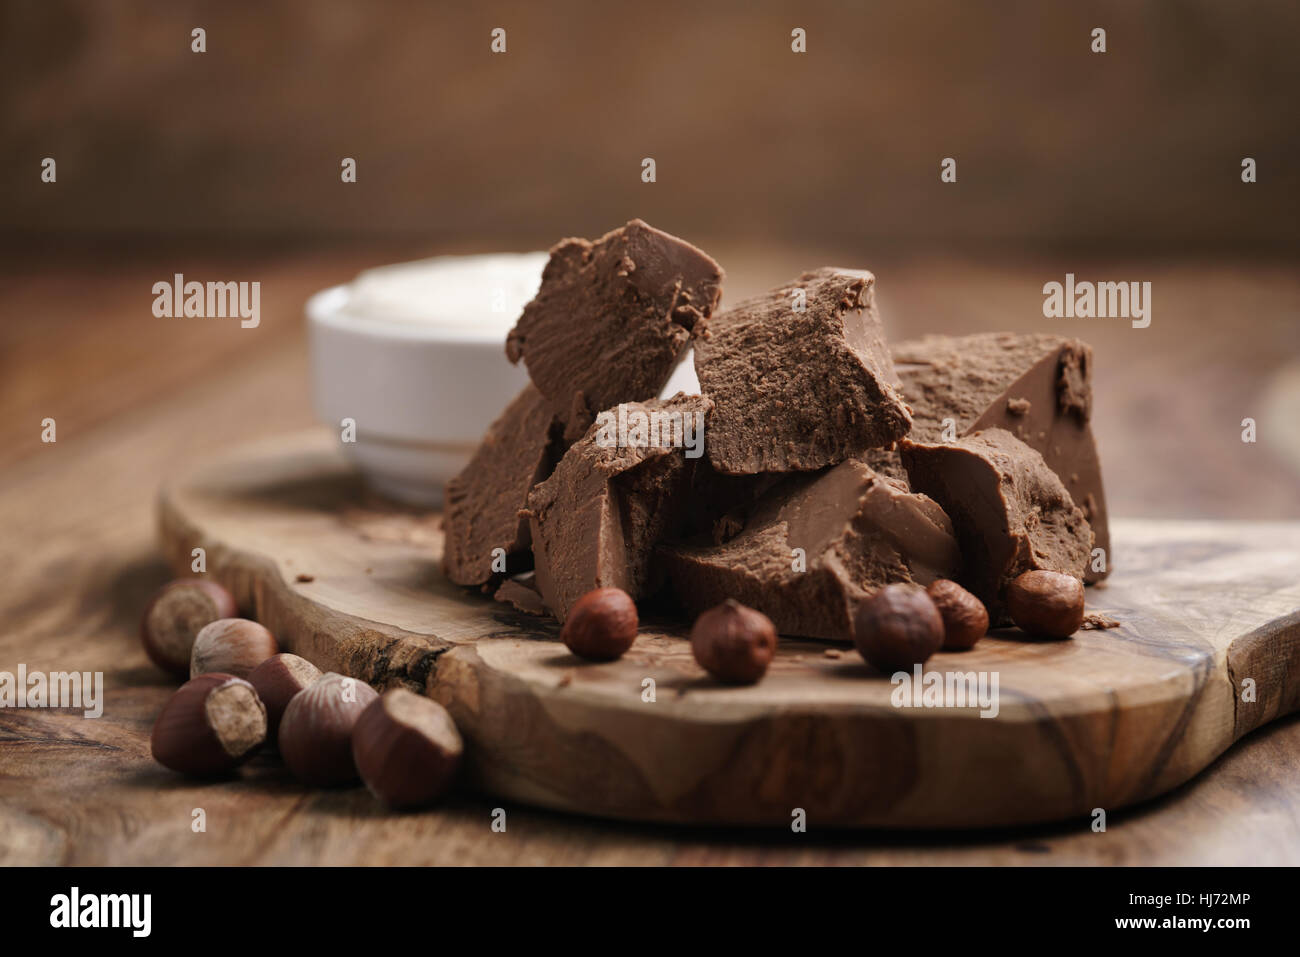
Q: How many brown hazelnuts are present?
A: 11